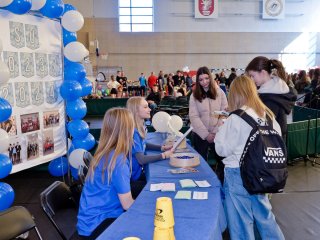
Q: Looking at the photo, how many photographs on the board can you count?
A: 6